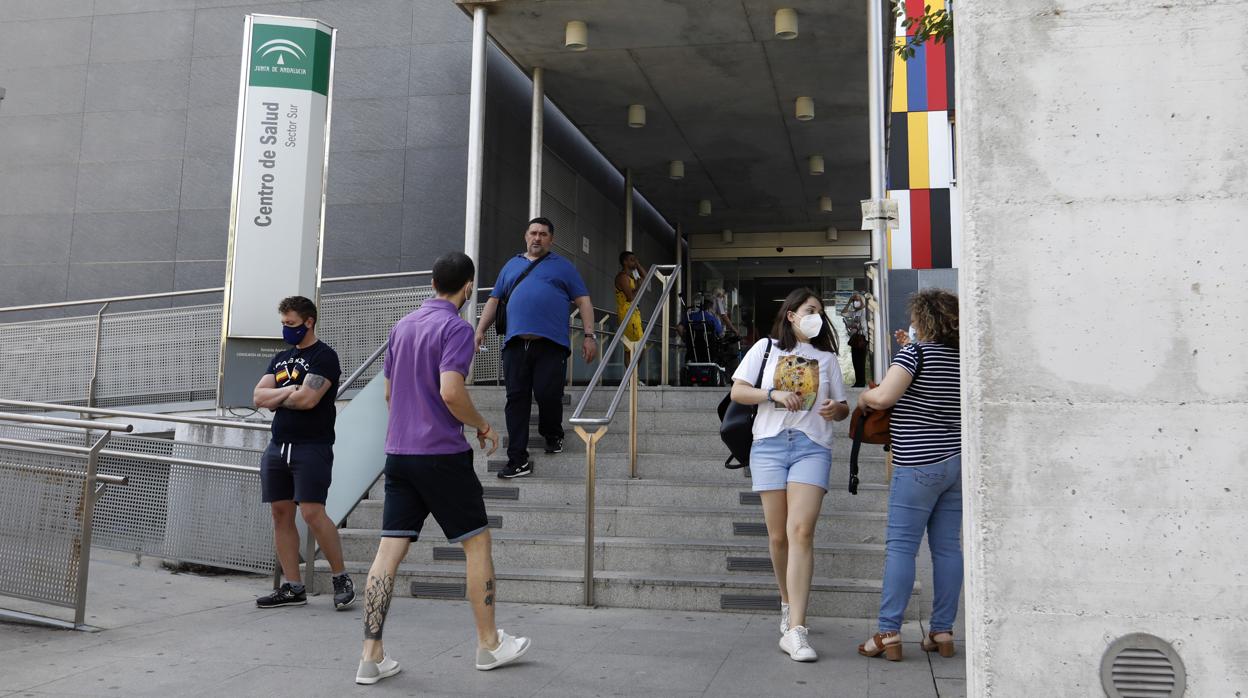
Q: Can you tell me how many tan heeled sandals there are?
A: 2